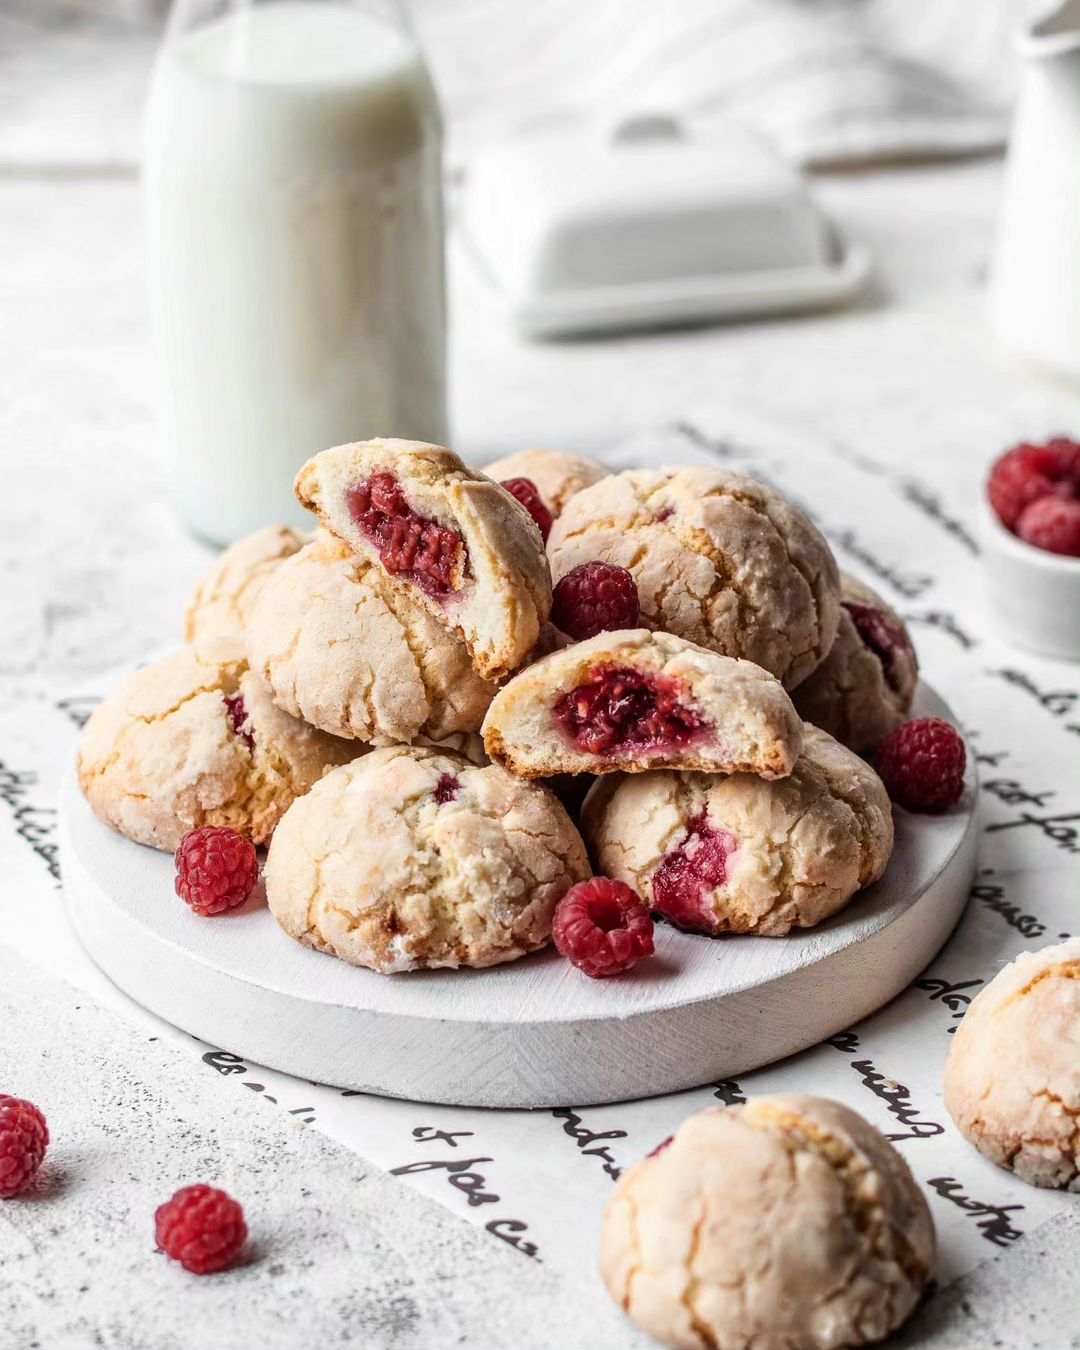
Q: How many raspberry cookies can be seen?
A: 12